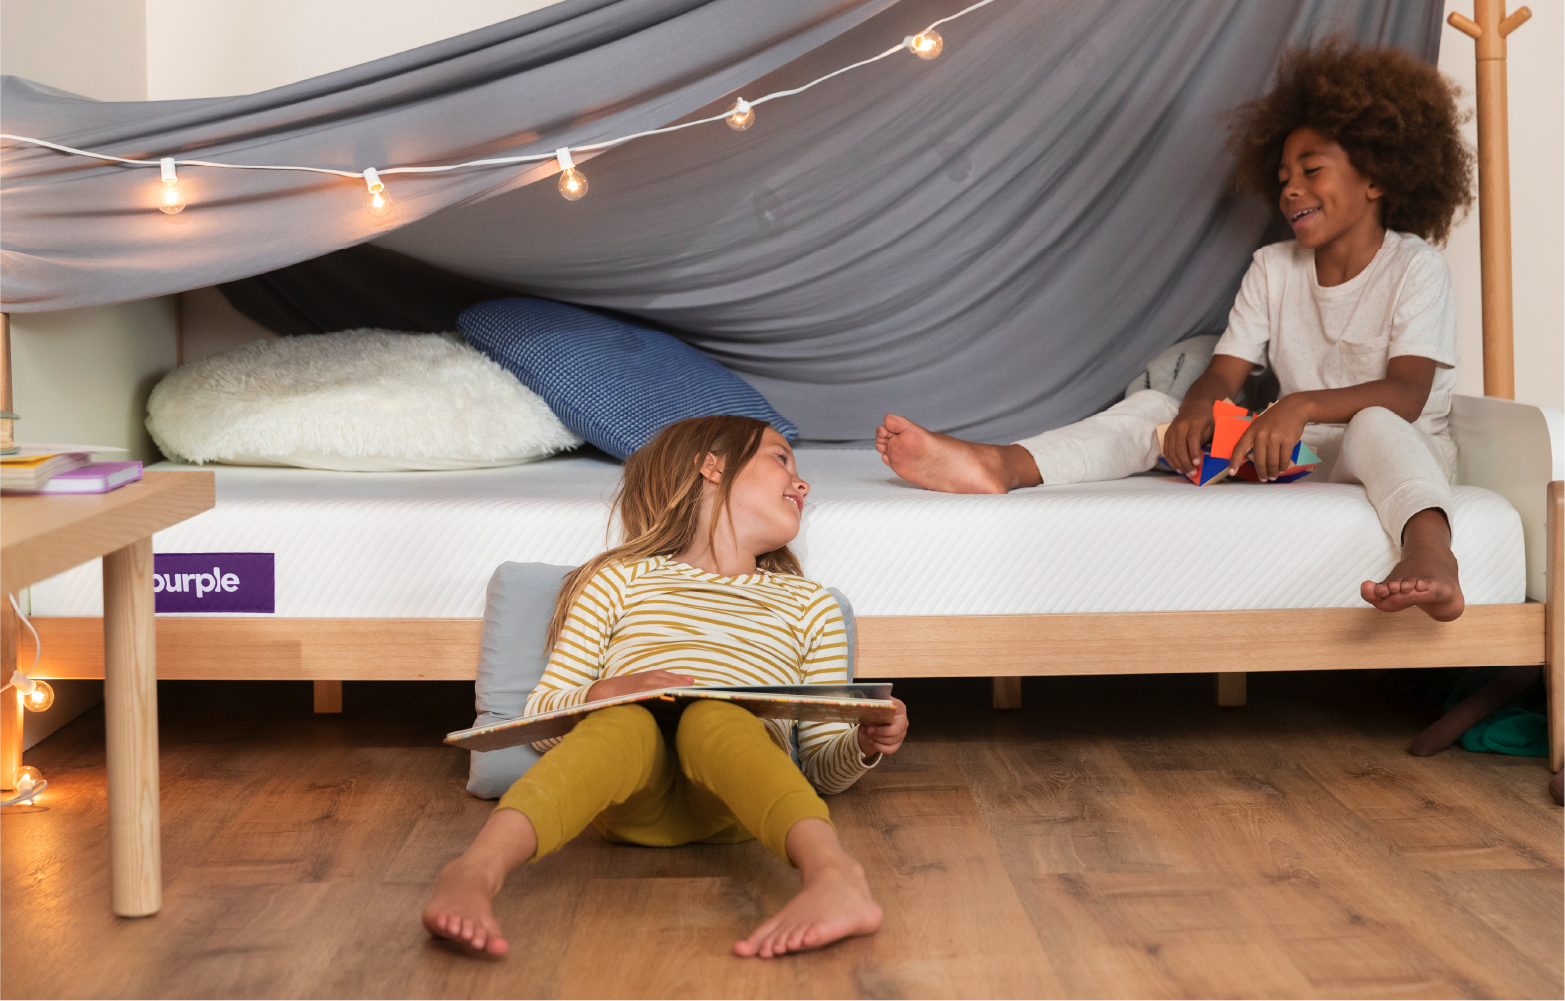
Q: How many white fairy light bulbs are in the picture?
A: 7